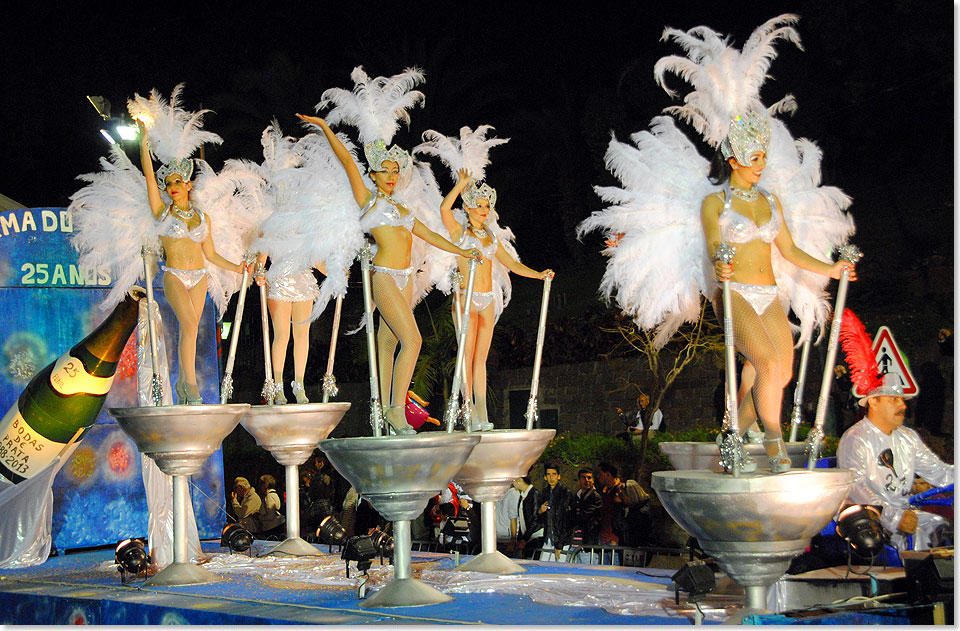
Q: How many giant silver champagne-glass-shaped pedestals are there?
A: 6